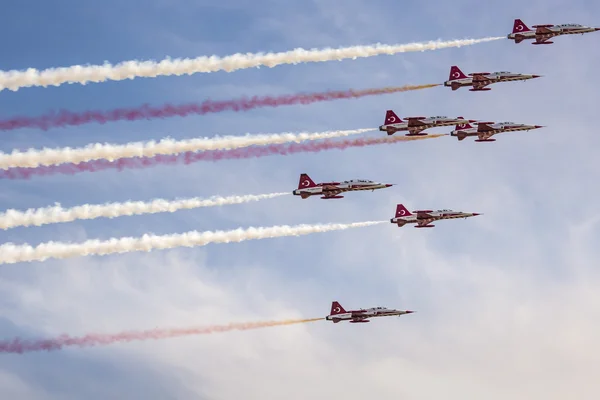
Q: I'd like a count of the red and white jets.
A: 7